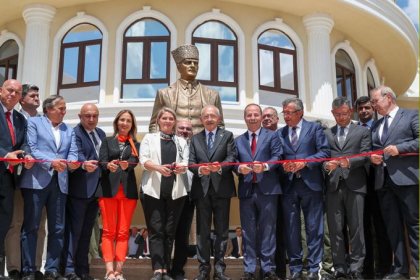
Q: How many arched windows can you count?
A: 7